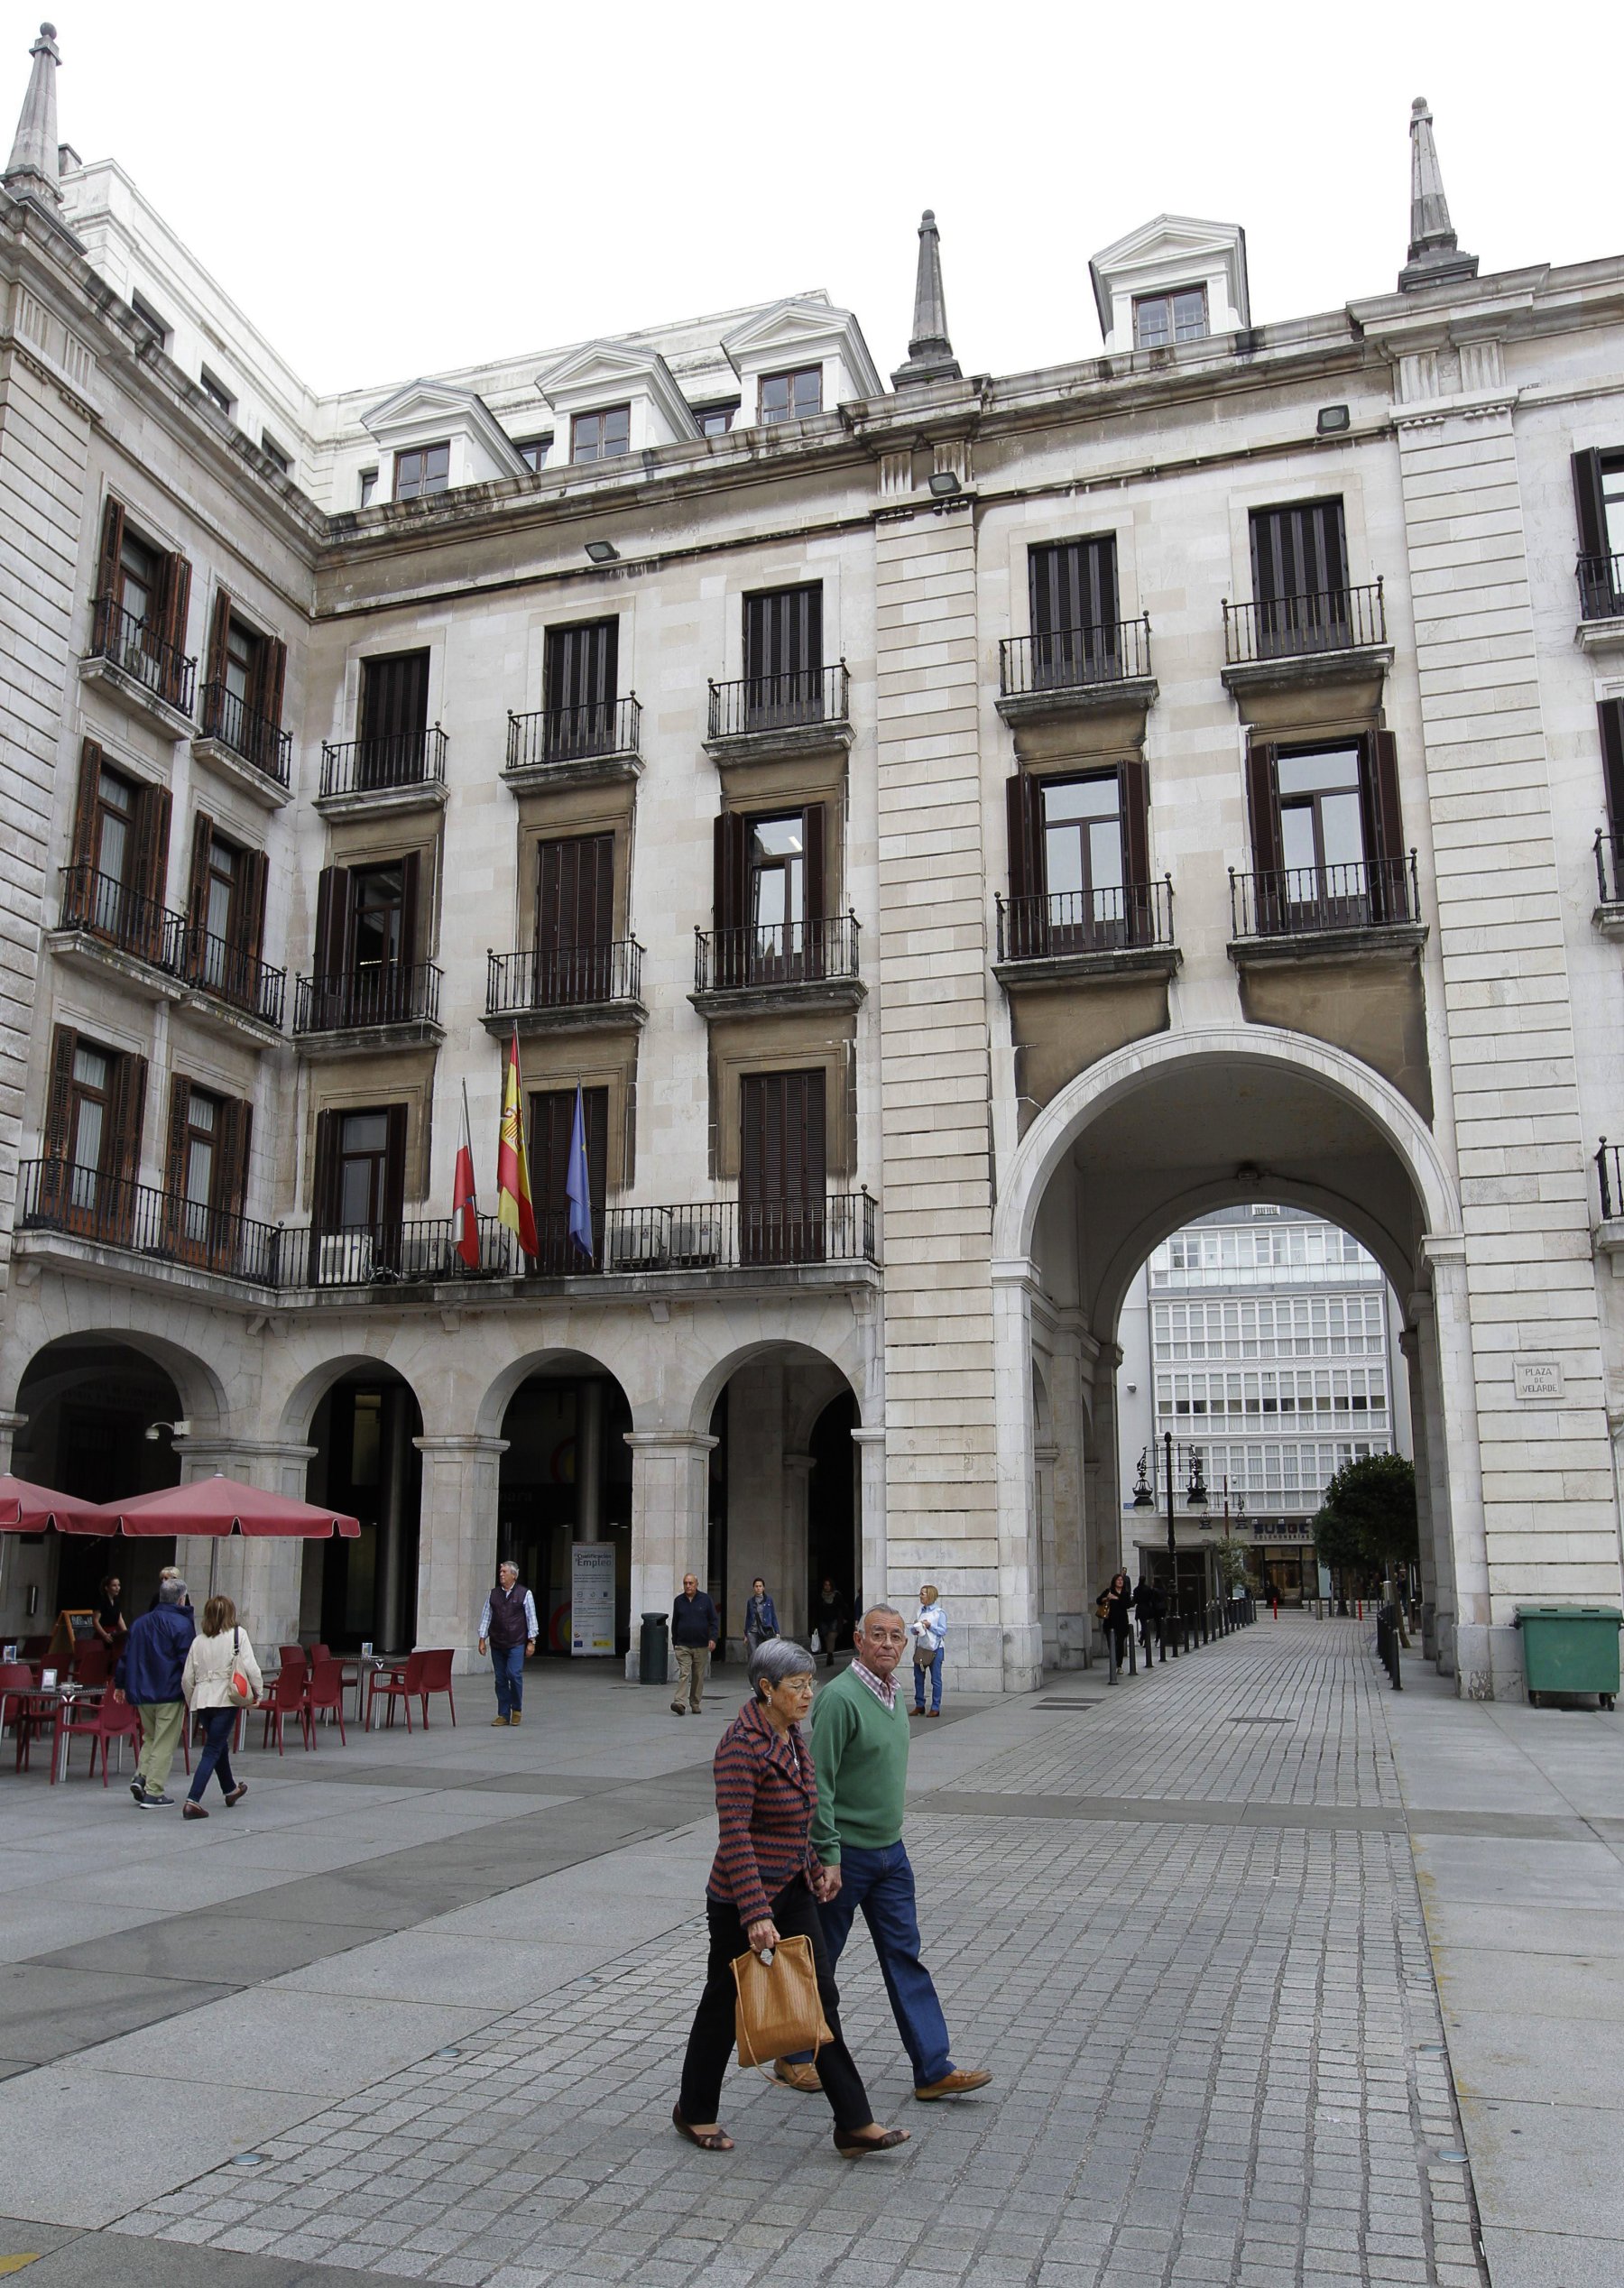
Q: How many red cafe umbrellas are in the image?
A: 2